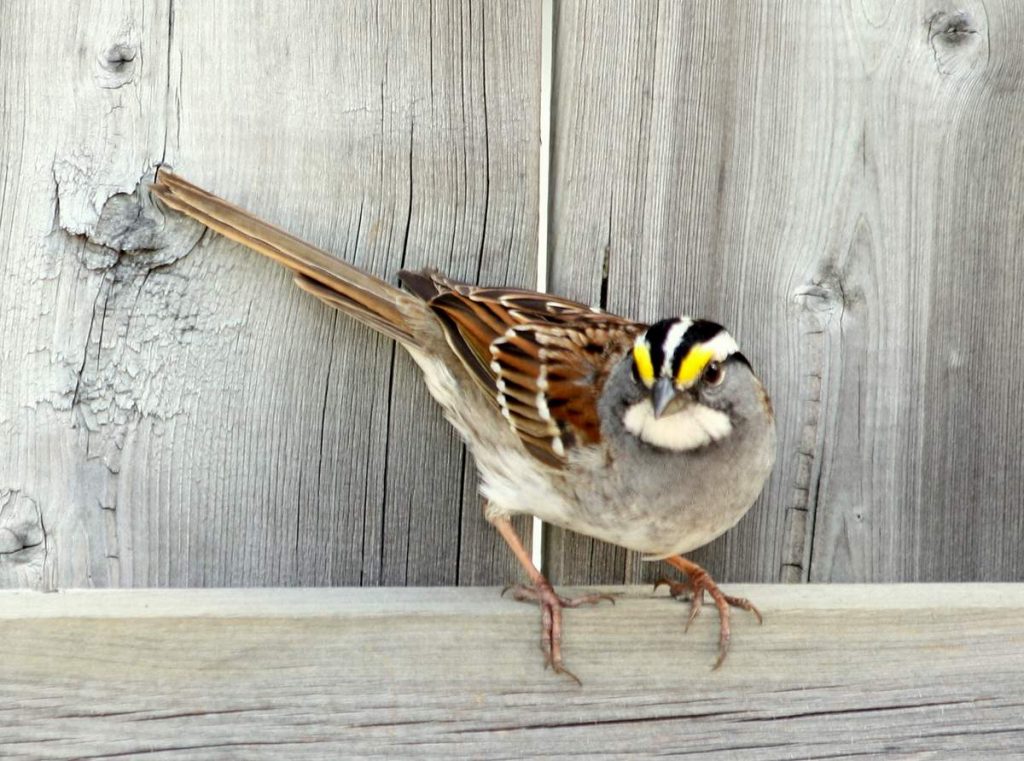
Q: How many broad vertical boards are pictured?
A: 2